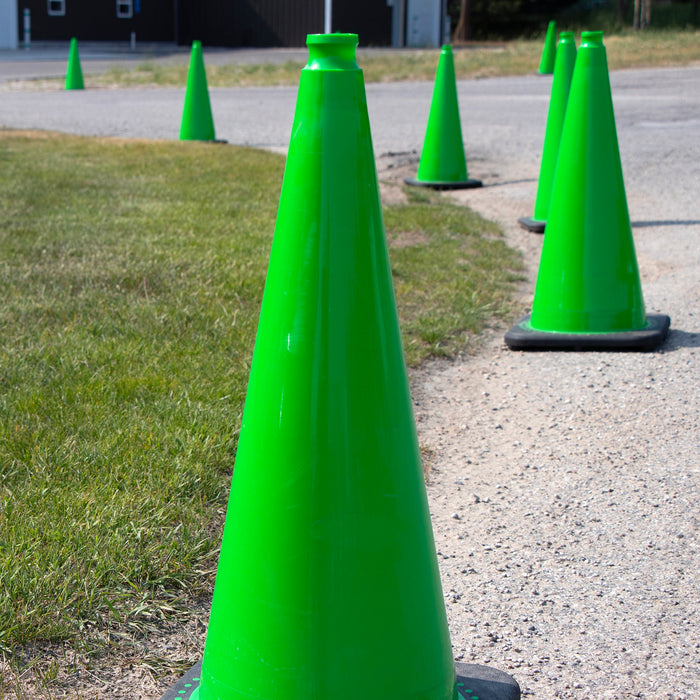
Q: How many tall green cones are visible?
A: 7